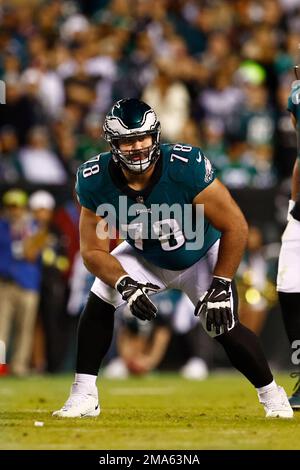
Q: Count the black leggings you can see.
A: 3